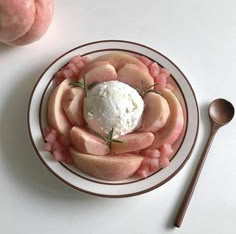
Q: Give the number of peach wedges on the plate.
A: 10